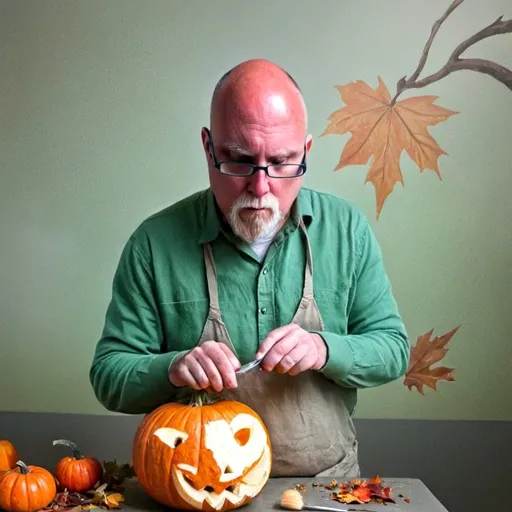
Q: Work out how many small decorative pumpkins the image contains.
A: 3